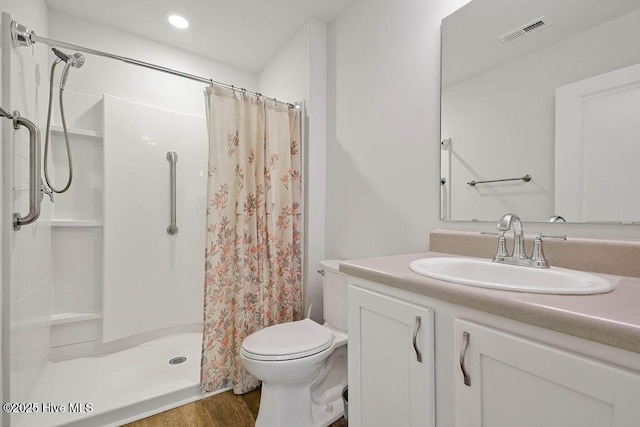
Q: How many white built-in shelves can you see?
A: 3